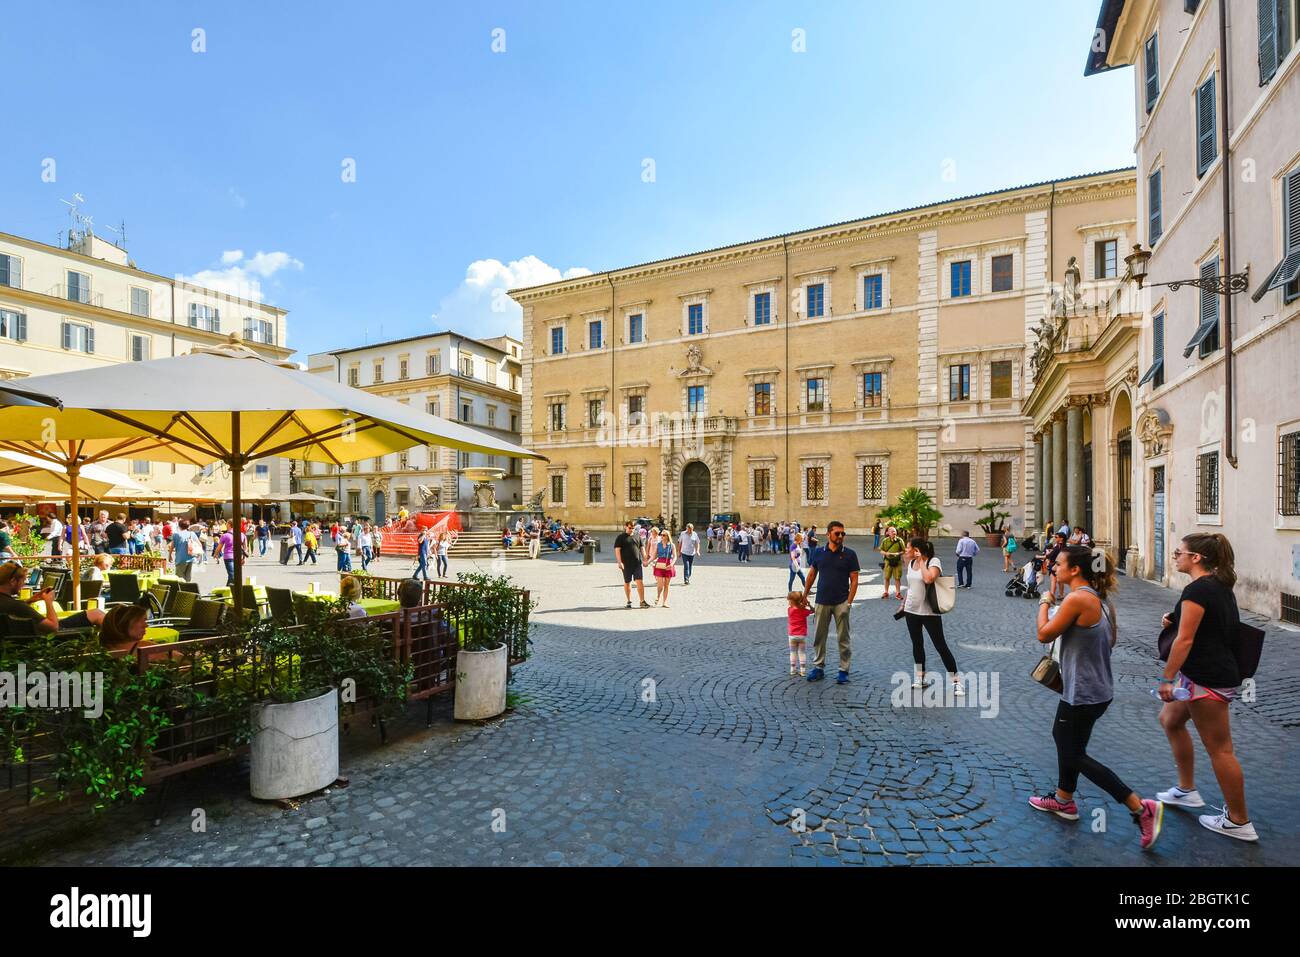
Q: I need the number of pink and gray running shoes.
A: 2